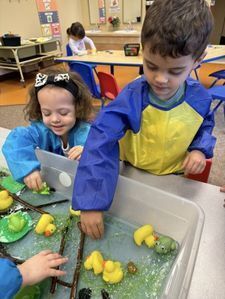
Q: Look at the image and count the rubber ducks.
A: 6